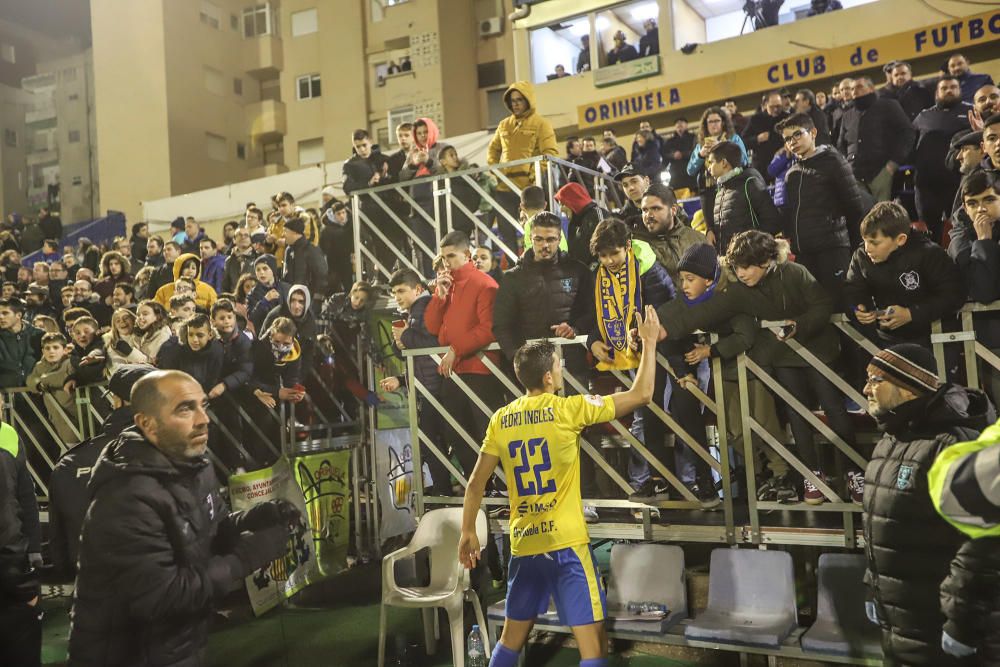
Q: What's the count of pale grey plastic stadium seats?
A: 3